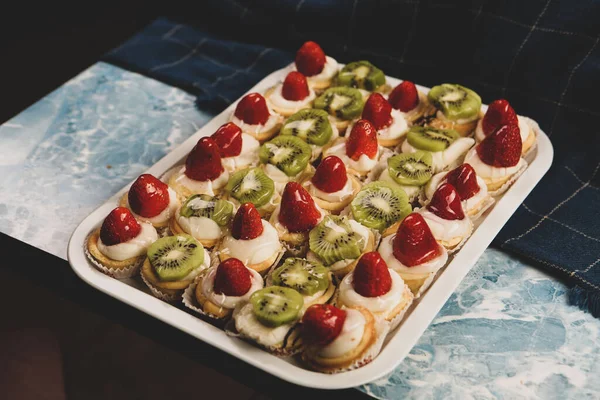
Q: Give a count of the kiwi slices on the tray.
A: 14